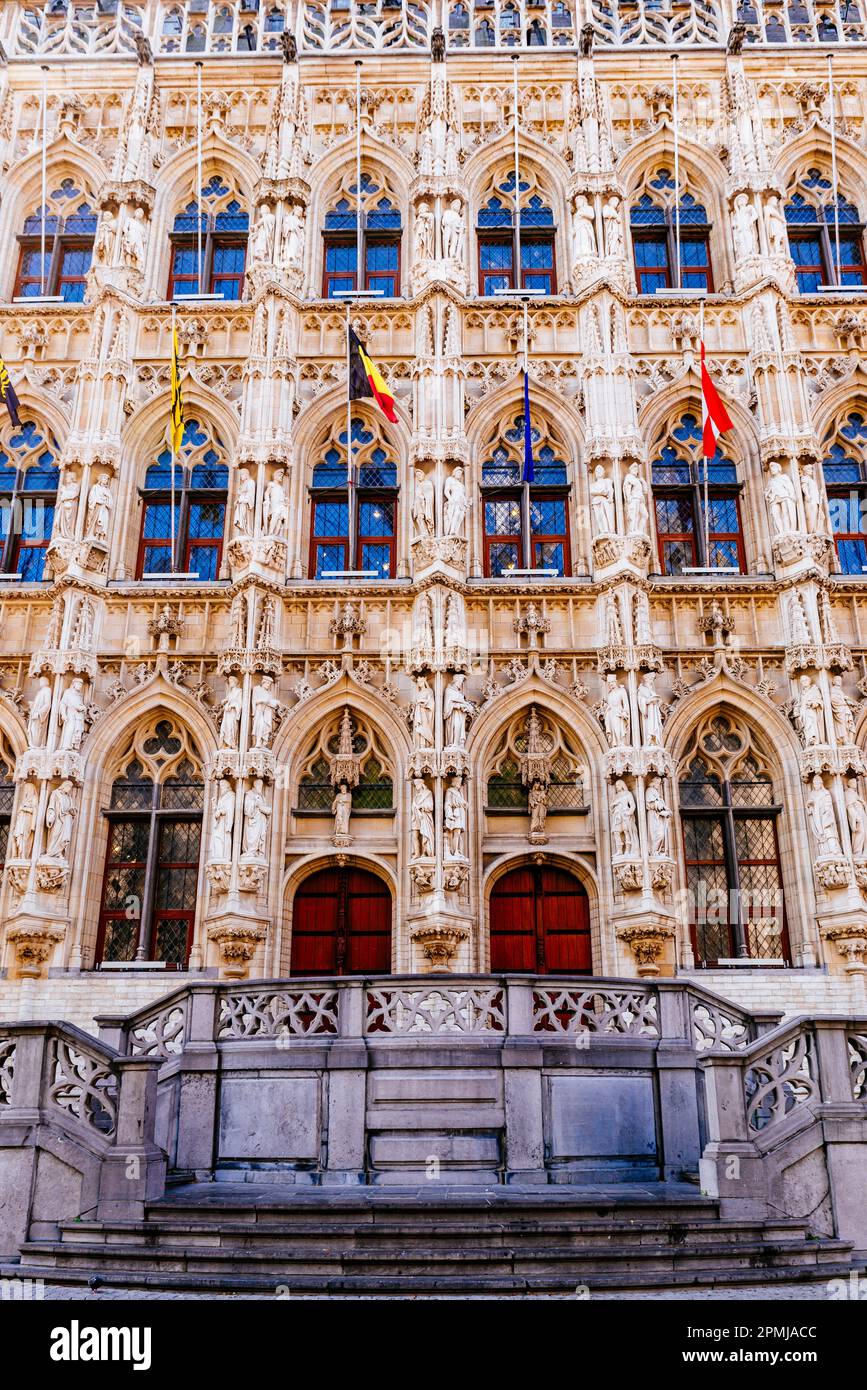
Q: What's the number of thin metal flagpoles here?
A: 10